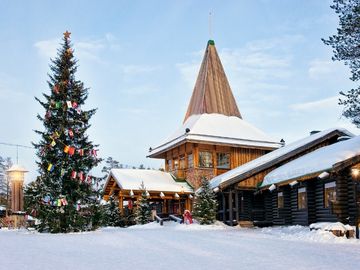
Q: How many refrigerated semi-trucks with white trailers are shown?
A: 0